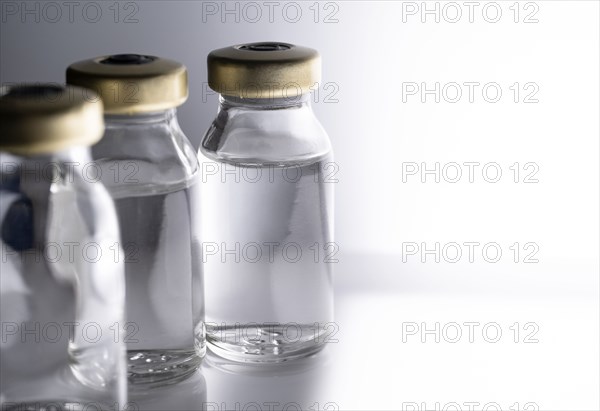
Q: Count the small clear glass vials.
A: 3